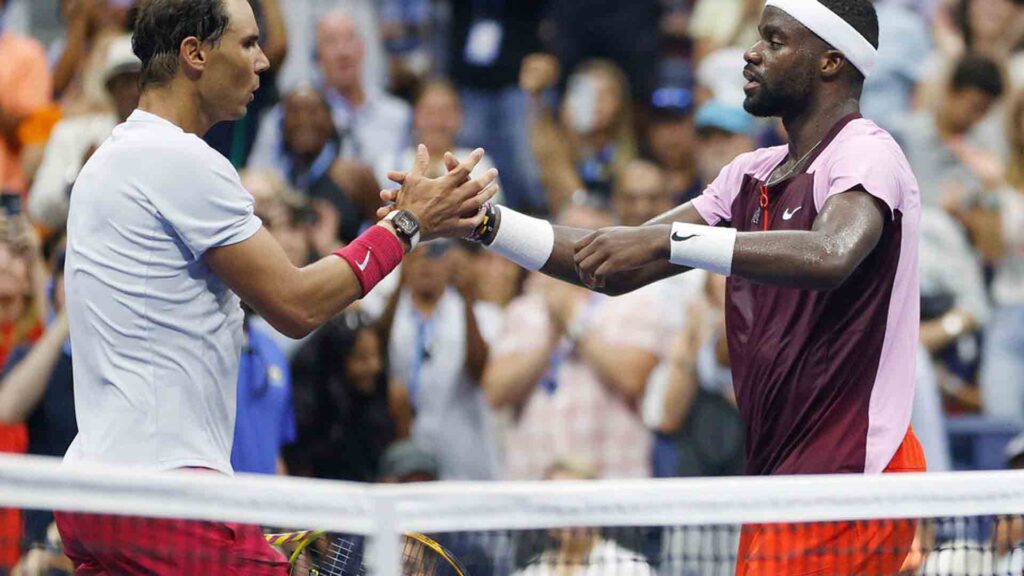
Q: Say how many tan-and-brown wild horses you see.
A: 0